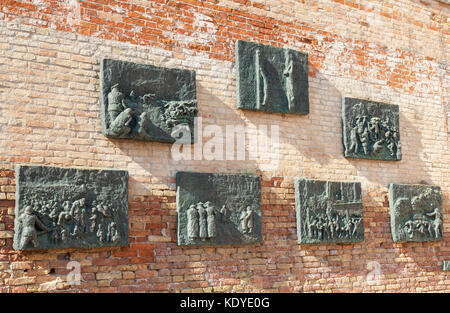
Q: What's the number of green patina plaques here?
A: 7